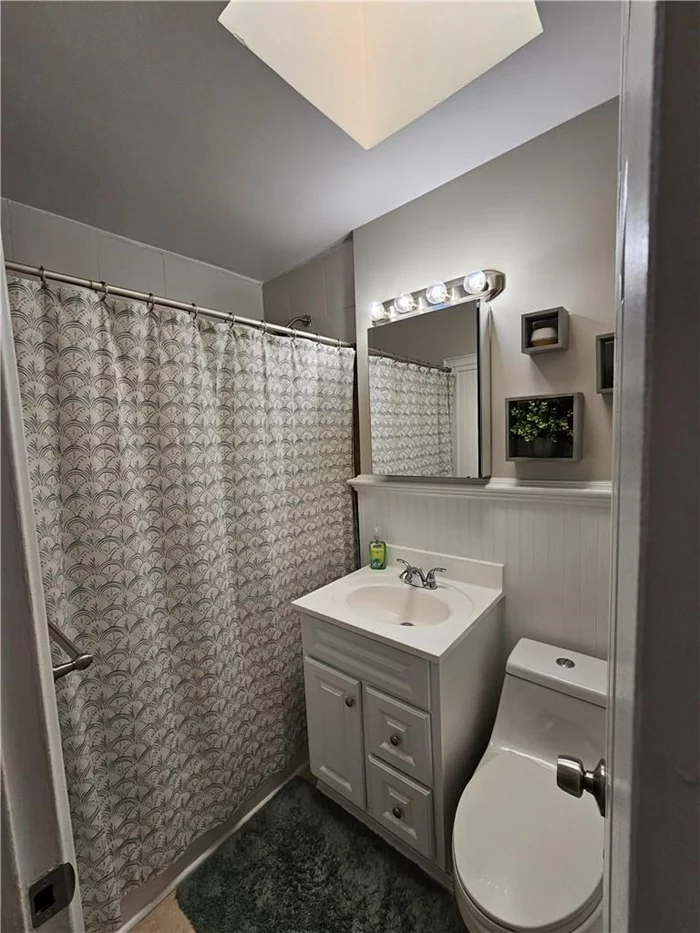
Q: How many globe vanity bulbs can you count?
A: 4